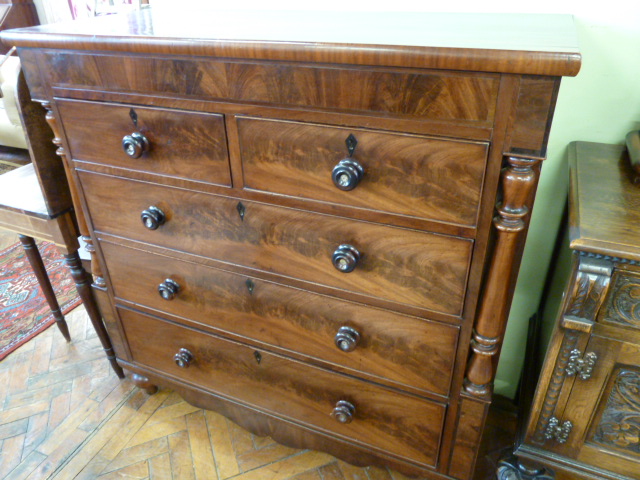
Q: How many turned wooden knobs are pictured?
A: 8